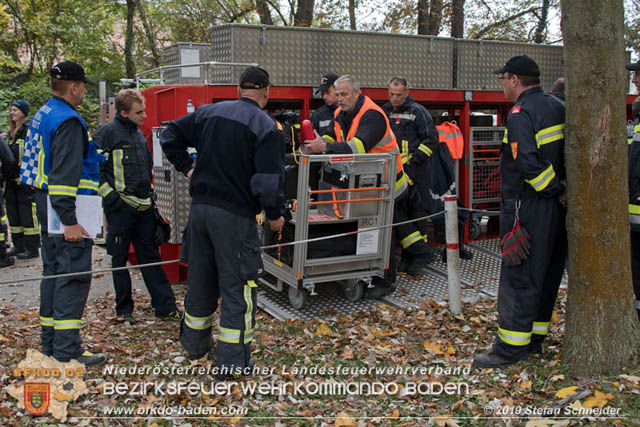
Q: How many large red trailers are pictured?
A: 1